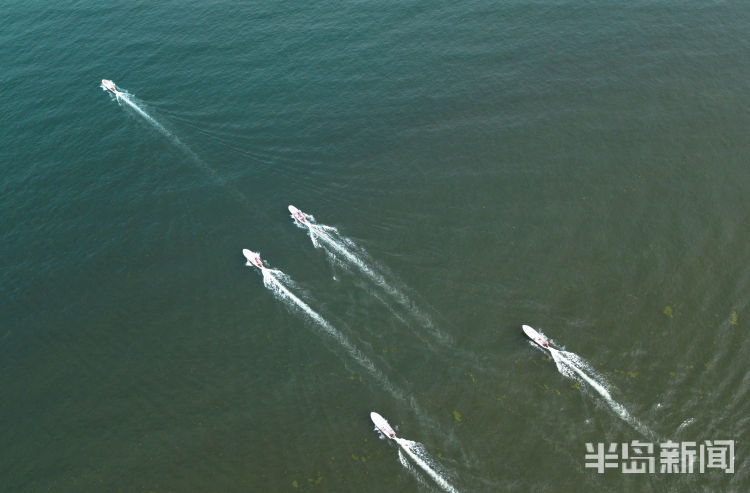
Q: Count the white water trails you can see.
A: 5